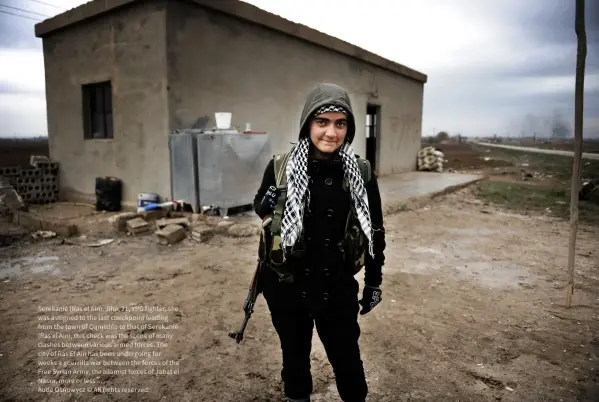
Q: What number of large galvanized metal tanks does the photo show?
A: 2